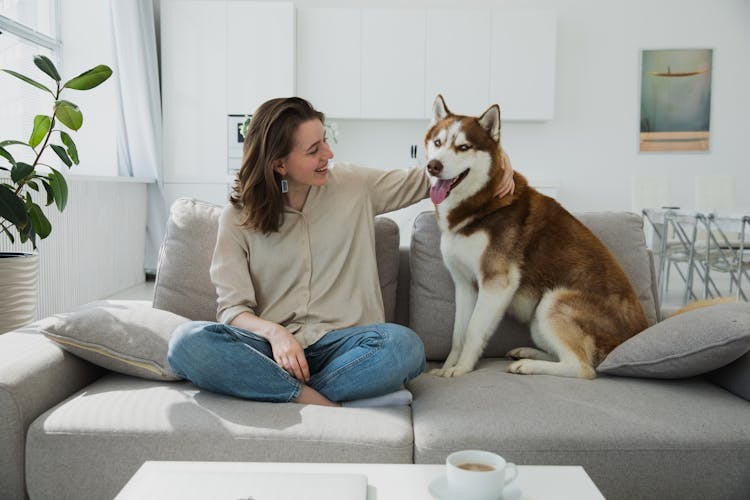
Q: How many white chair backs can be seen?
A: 2